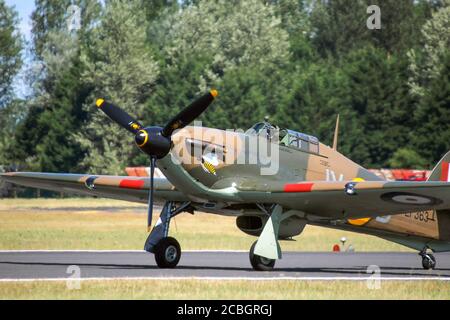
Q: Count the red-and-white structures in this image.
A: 2